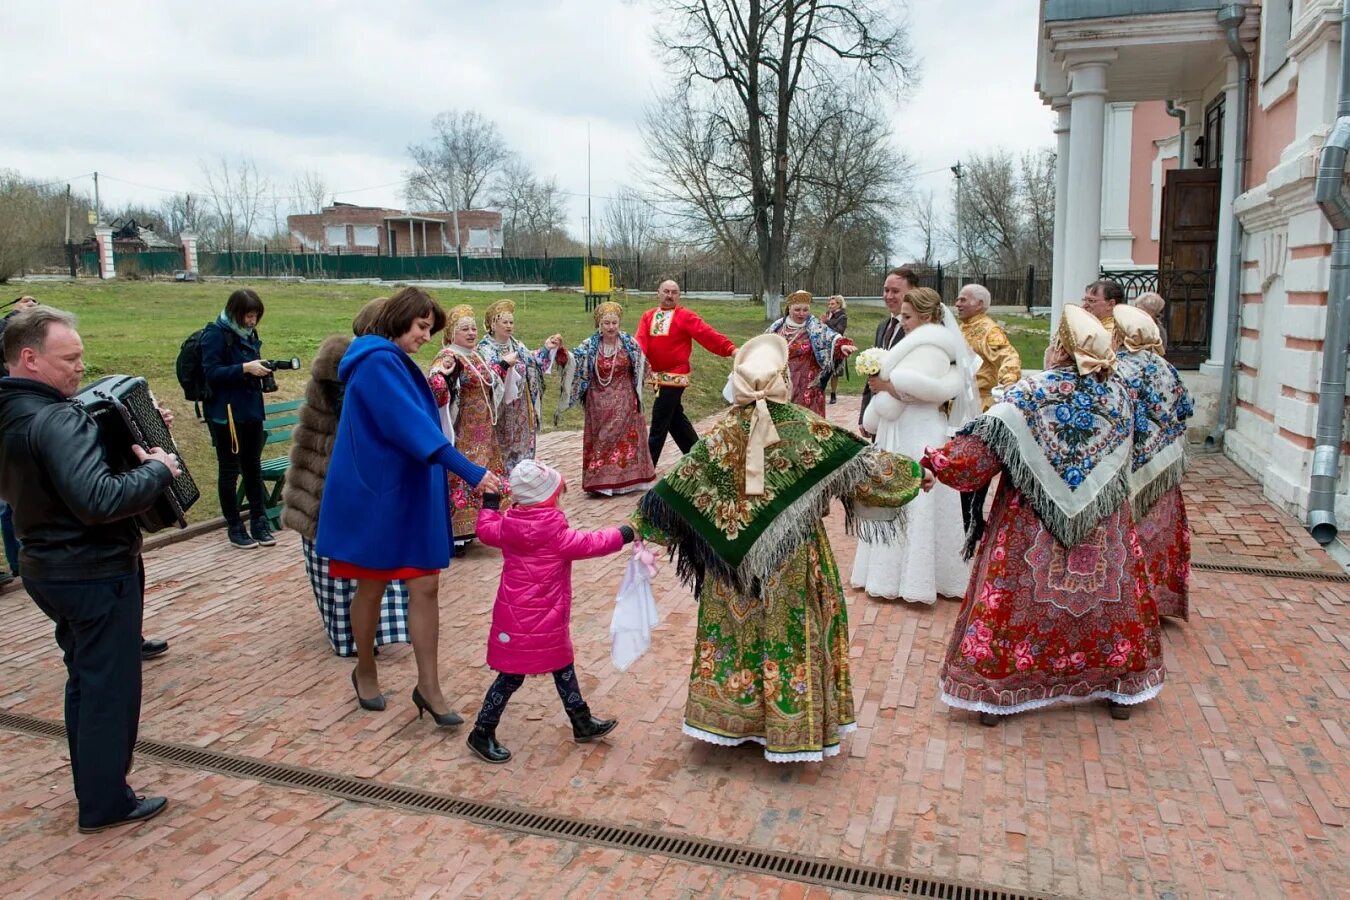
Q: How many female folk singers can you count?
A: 7